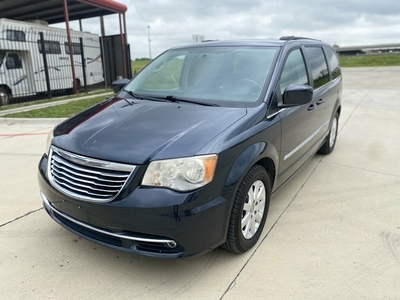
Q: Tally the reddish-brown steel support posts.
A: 2